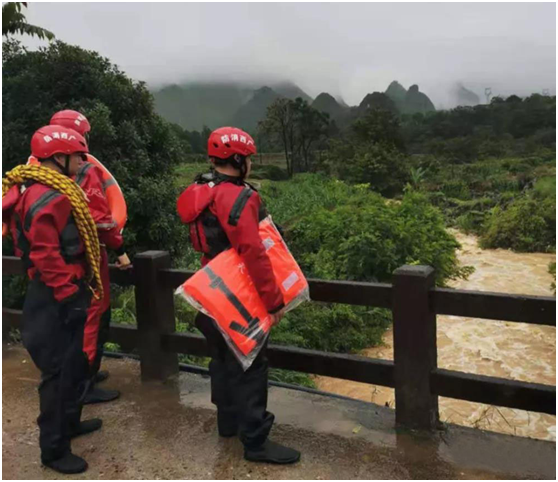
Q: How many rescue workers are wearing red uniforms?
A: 3